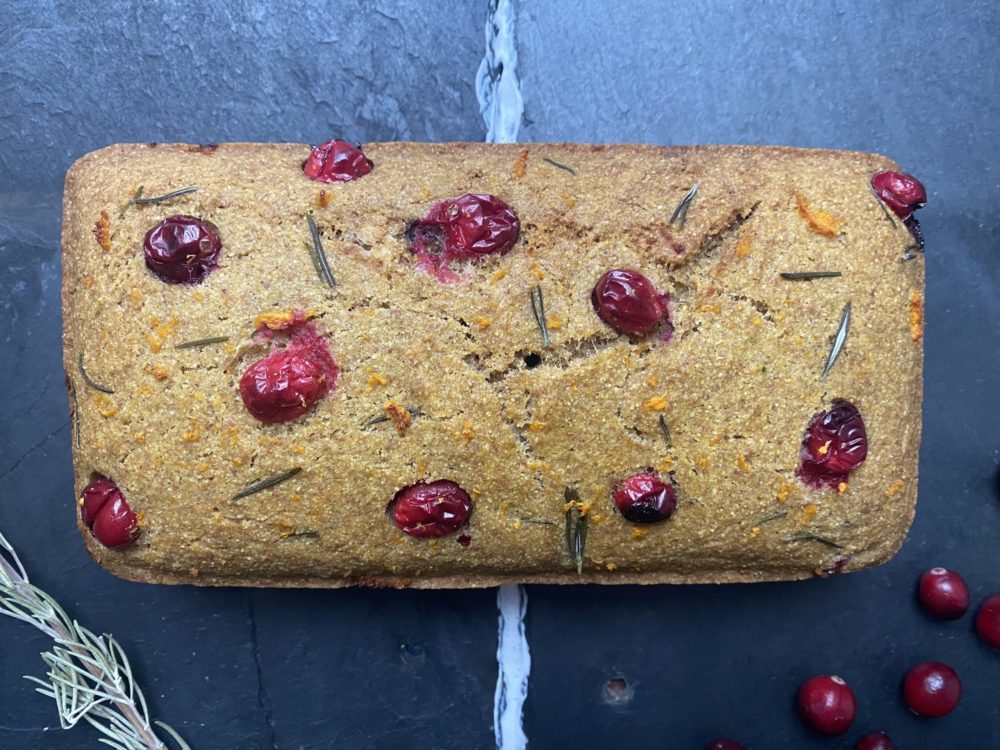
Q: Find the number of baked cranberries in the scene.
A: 10